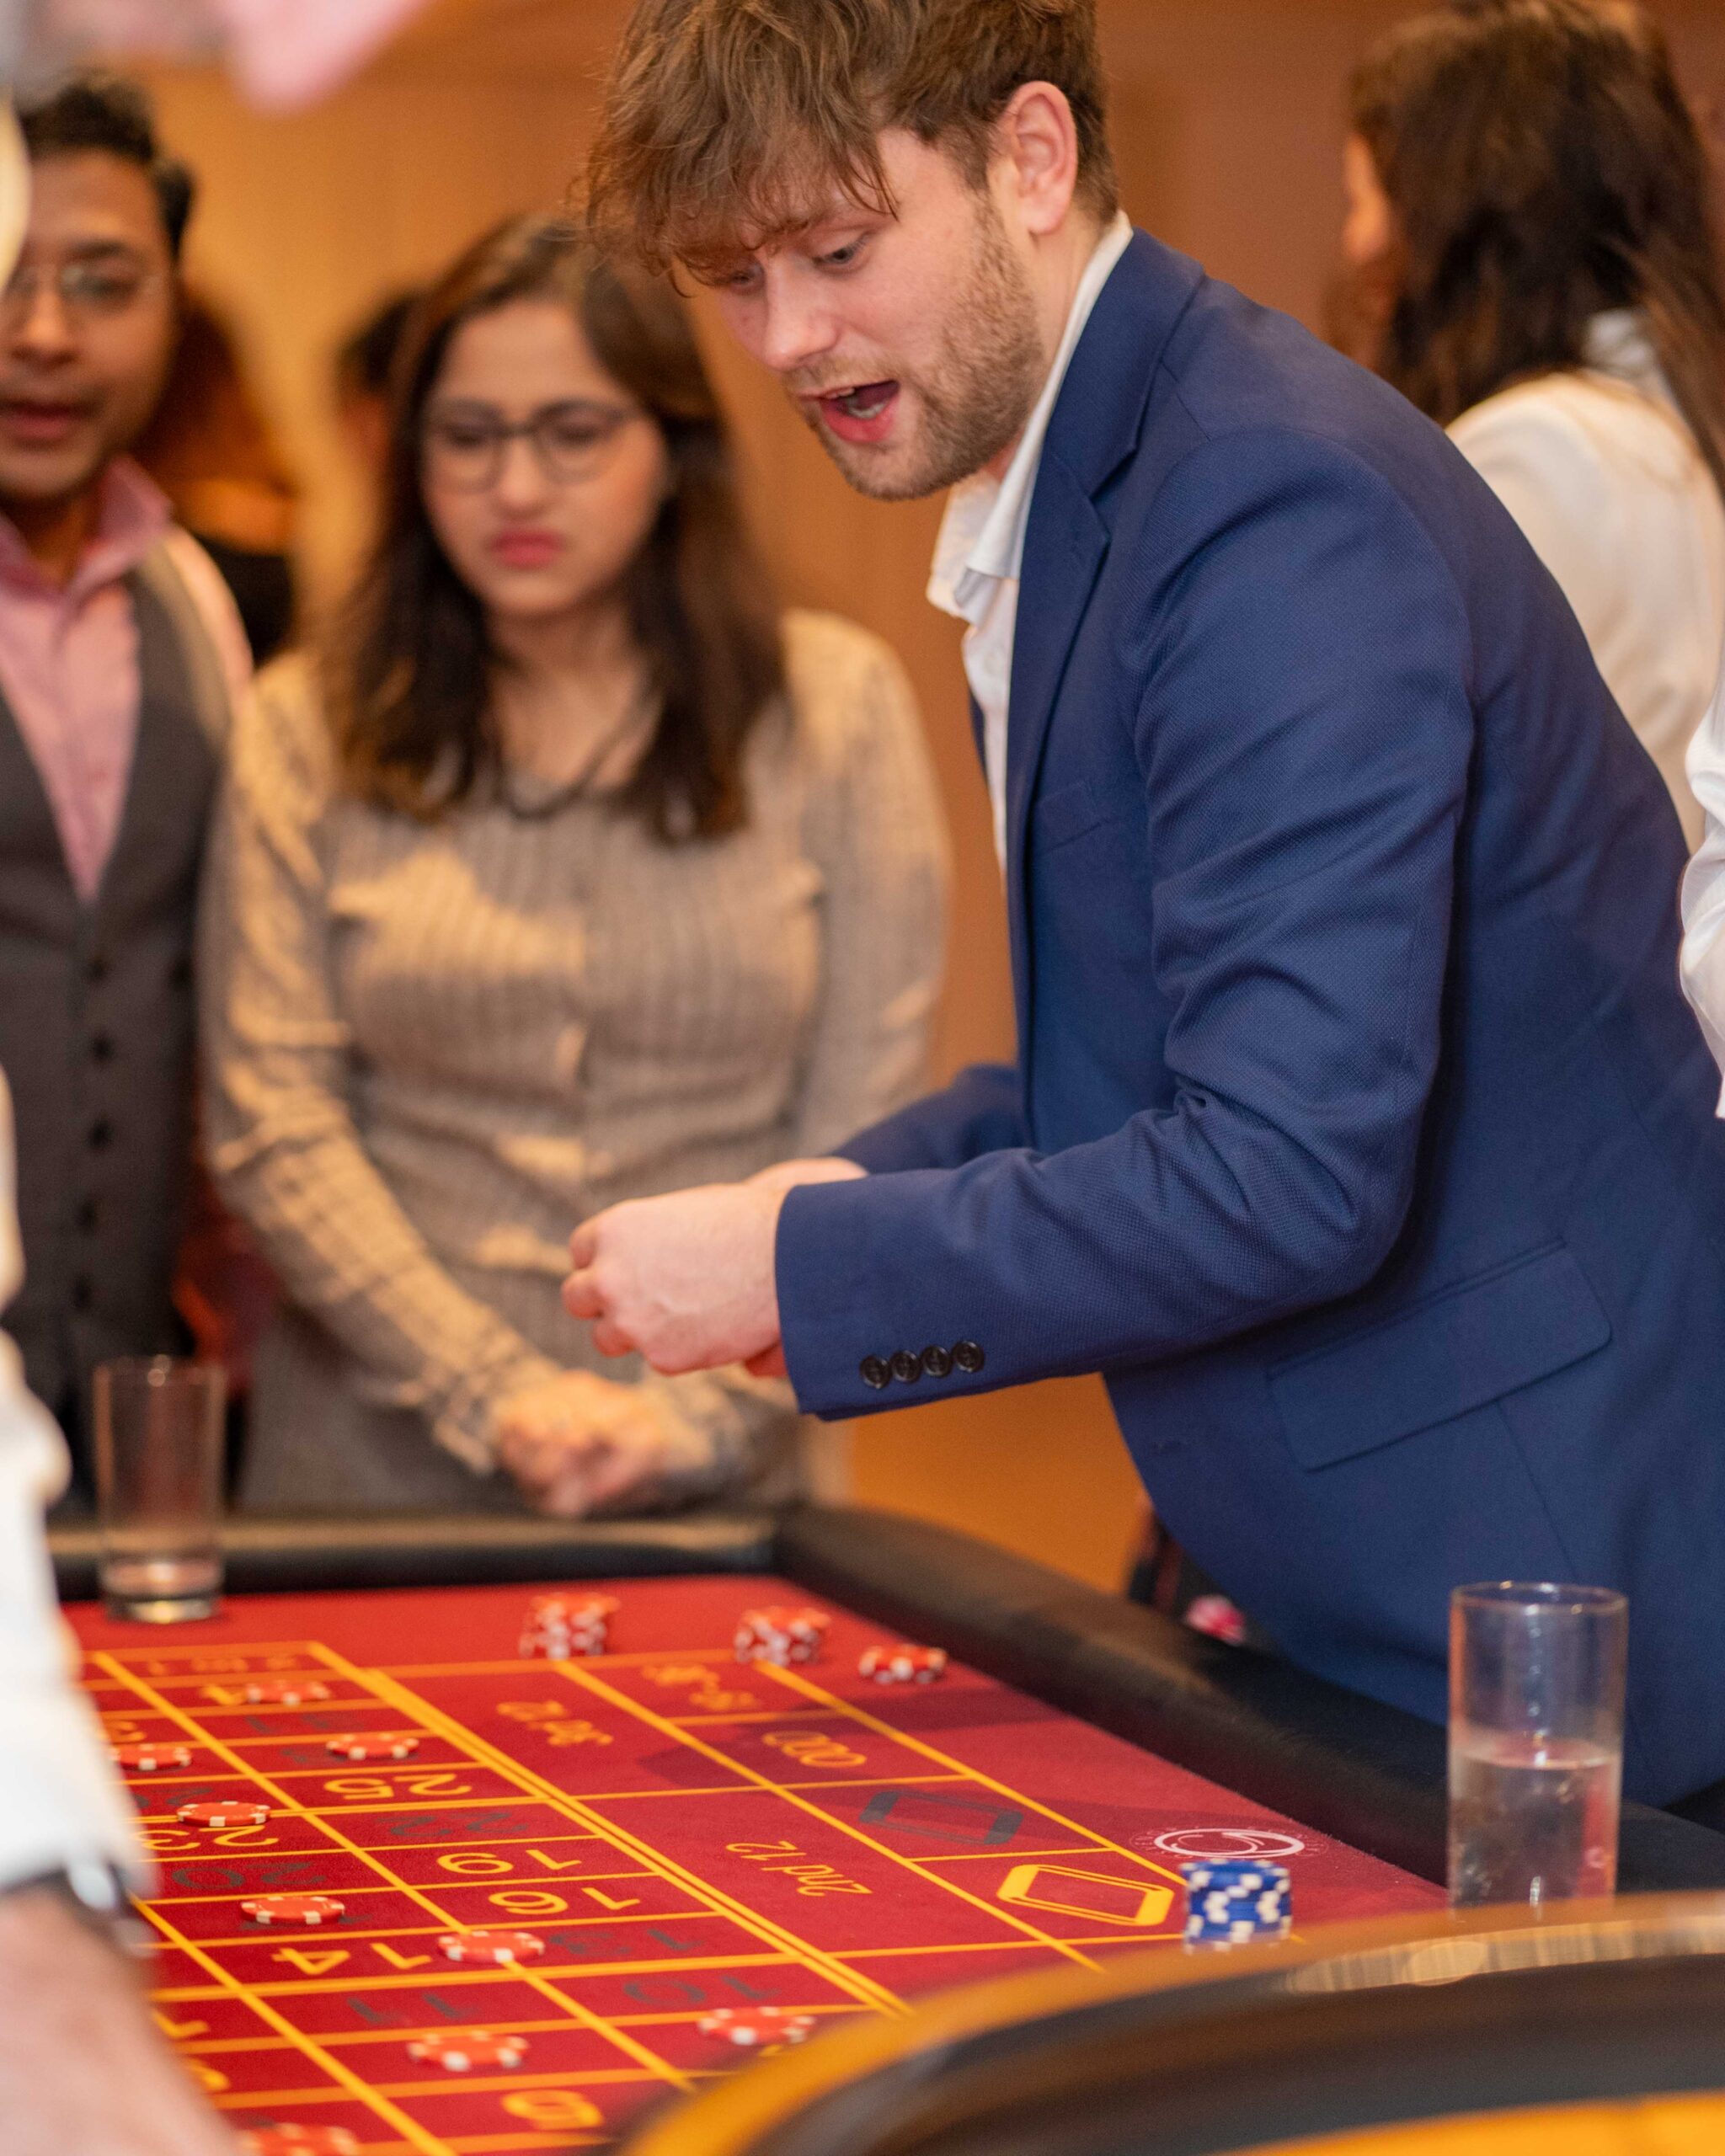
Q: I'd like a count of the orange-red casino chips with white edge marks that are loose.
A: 9